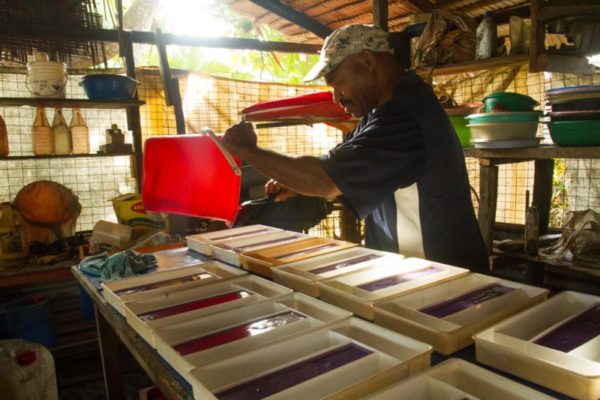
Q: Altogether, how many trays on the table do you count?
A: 12